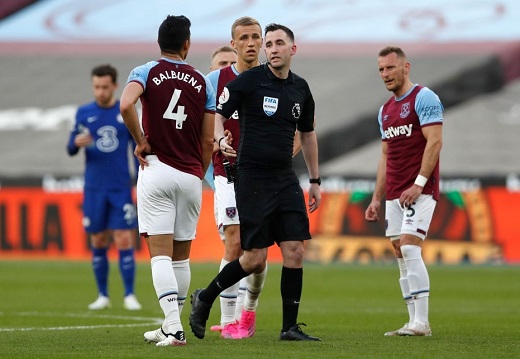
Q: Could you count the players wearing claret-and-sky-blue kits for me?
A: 4